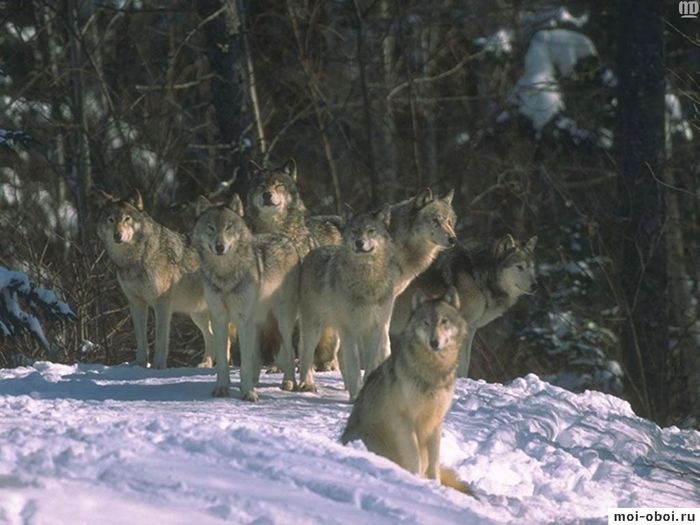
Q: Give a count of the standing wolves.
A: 6